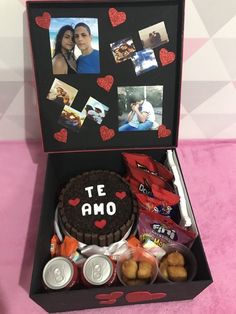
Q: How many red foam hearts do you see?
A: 7